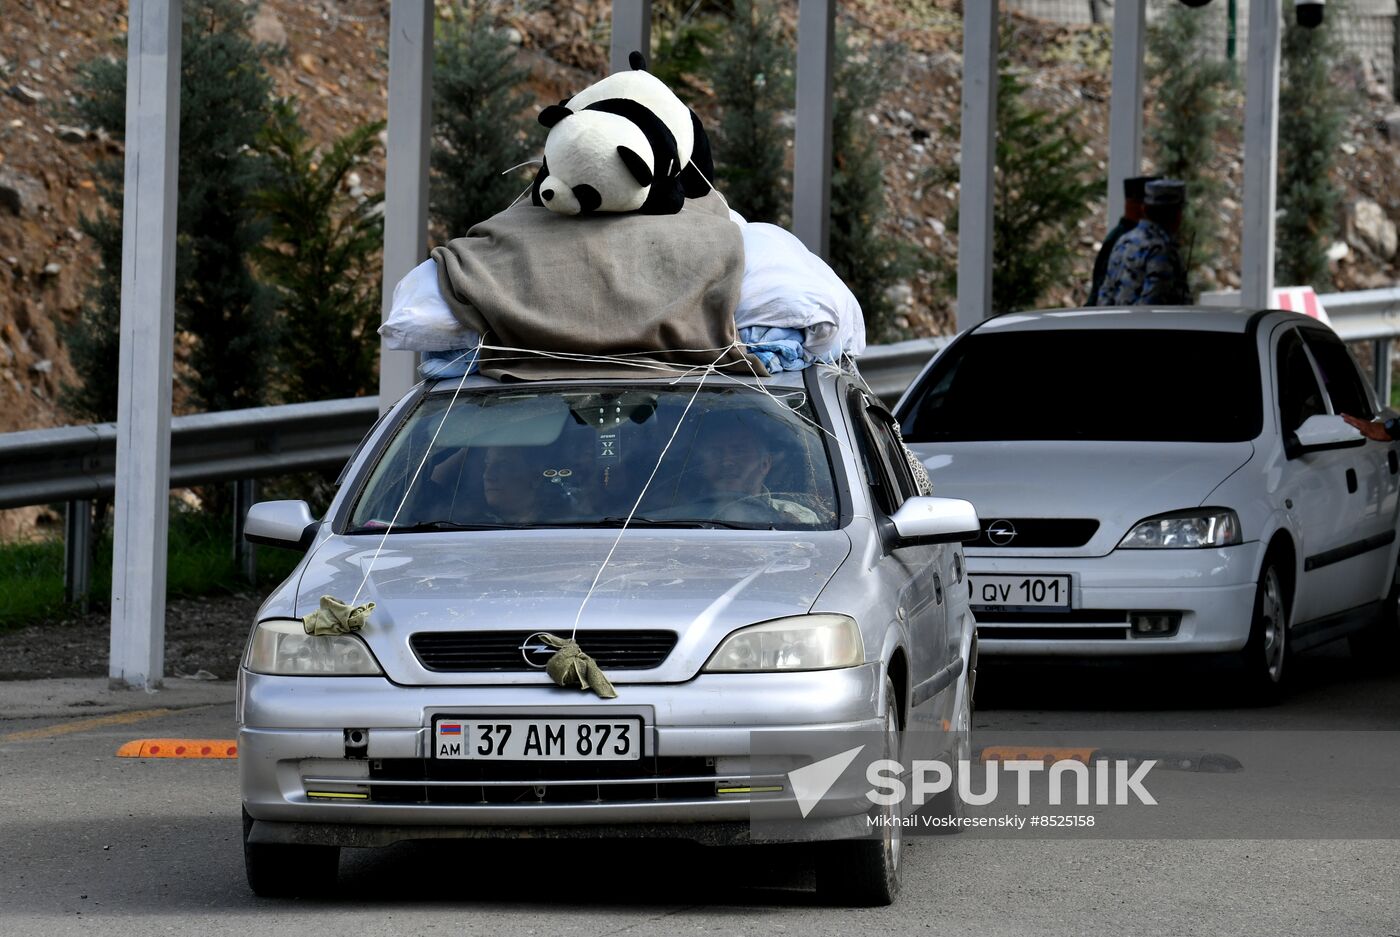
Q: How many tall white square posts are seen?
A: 7